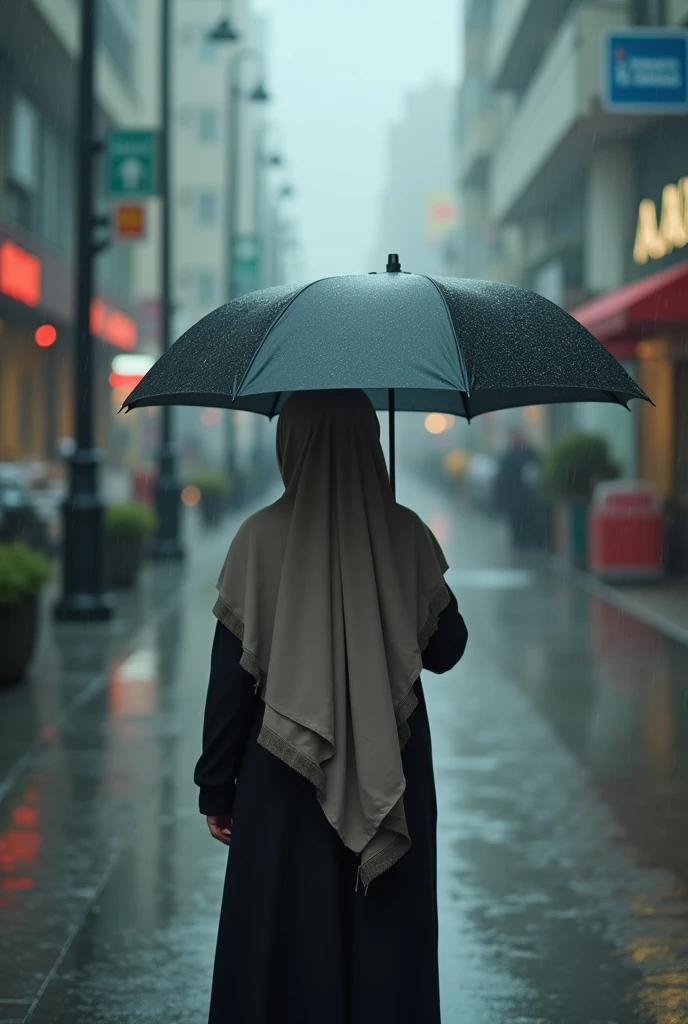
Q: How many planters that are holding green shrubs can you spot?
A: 4